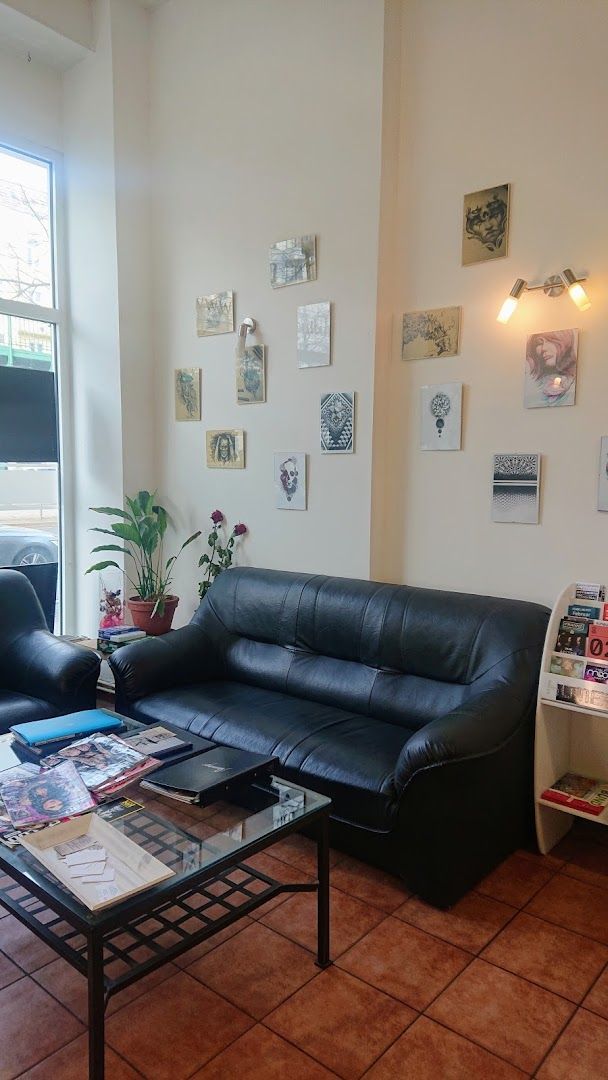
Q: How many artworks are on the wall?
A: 14